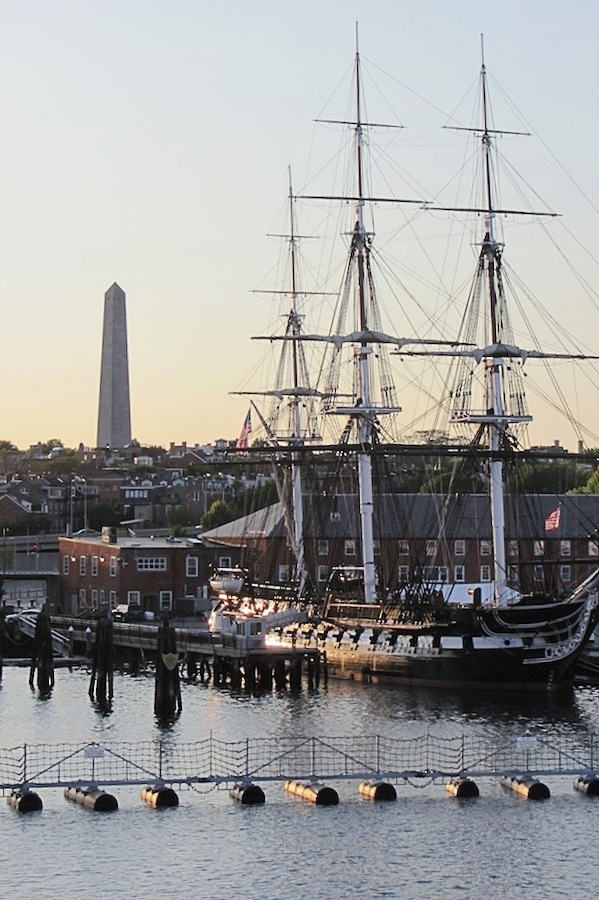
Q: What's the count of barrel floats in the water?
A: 9